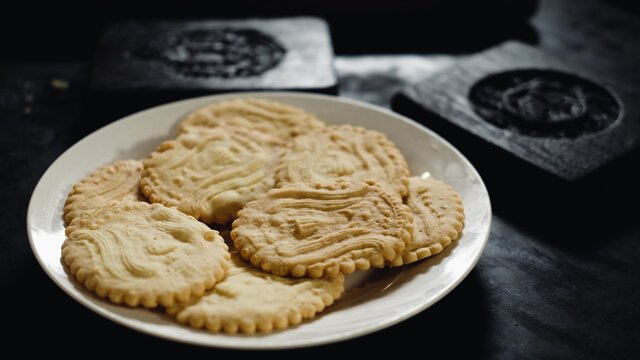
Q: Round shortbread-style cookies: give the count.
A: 8